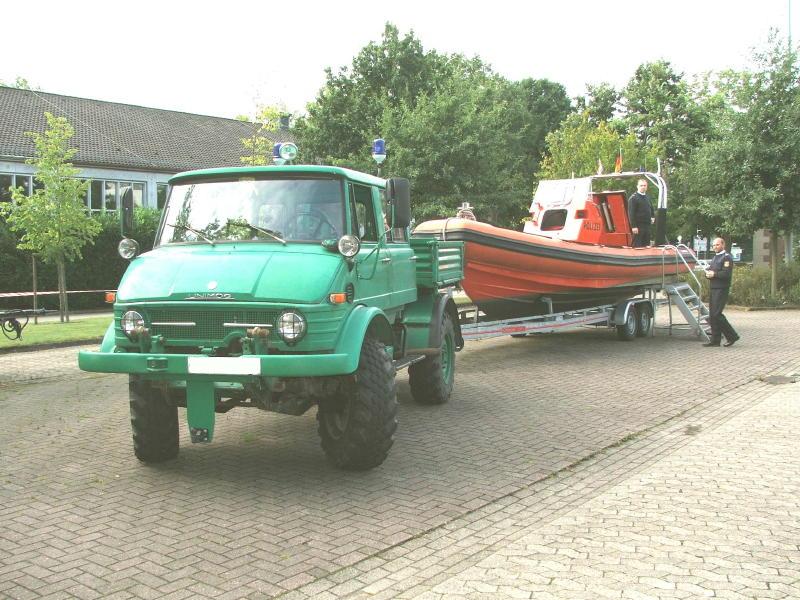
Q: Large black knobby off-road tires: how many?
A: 3